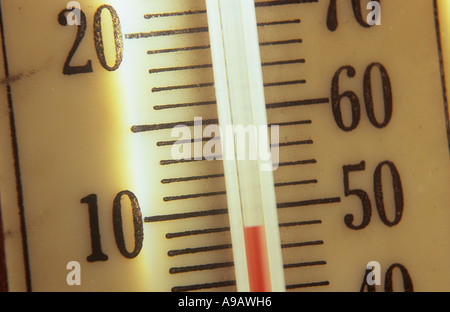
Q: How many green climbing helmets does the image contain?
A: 0